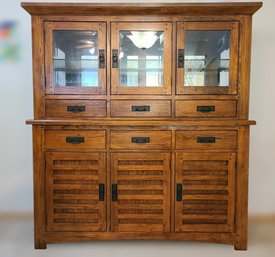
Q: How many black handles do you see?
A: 12